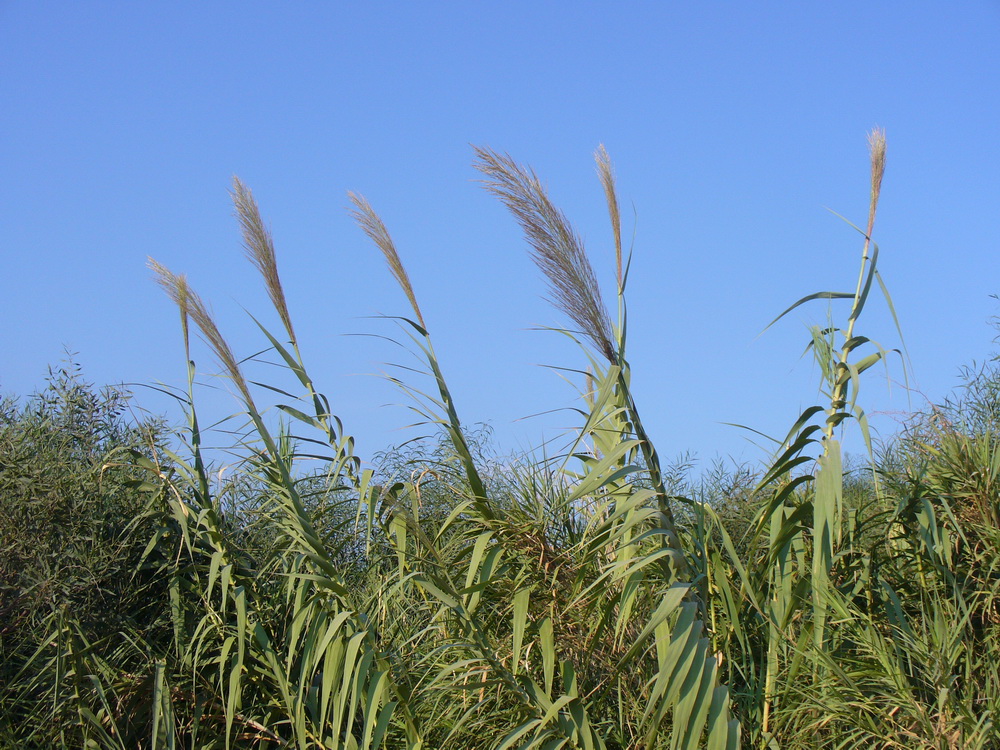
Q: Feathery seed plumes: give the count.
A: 7